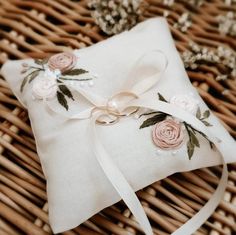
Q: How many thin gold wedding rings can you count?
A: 2